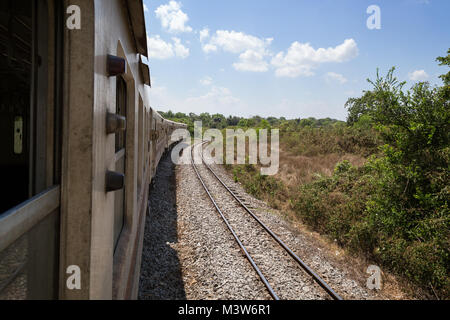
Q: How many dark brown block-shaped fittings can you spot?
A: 3